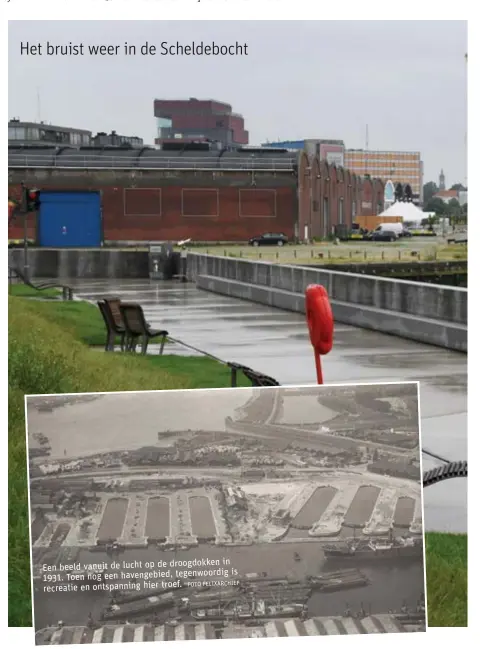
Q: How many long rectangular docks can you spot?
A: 6